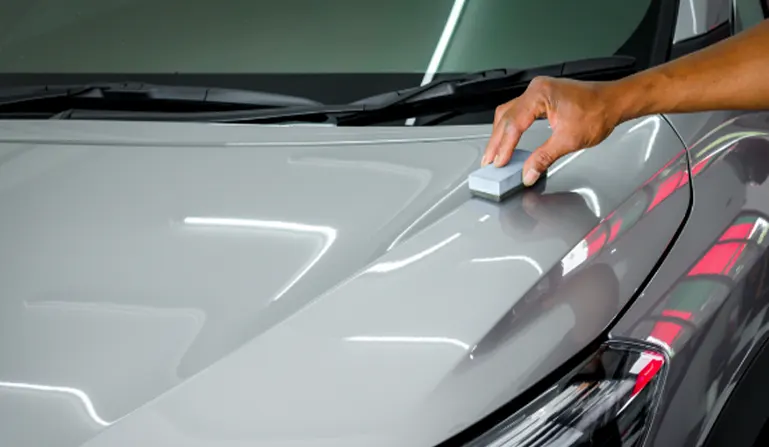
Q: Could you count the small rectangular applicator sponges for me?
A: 1